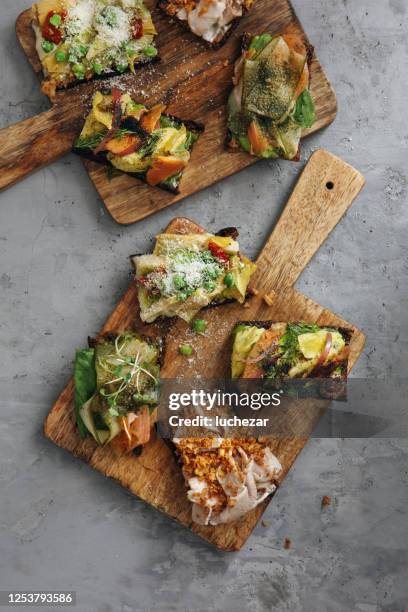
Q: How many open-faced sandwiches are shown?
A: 8